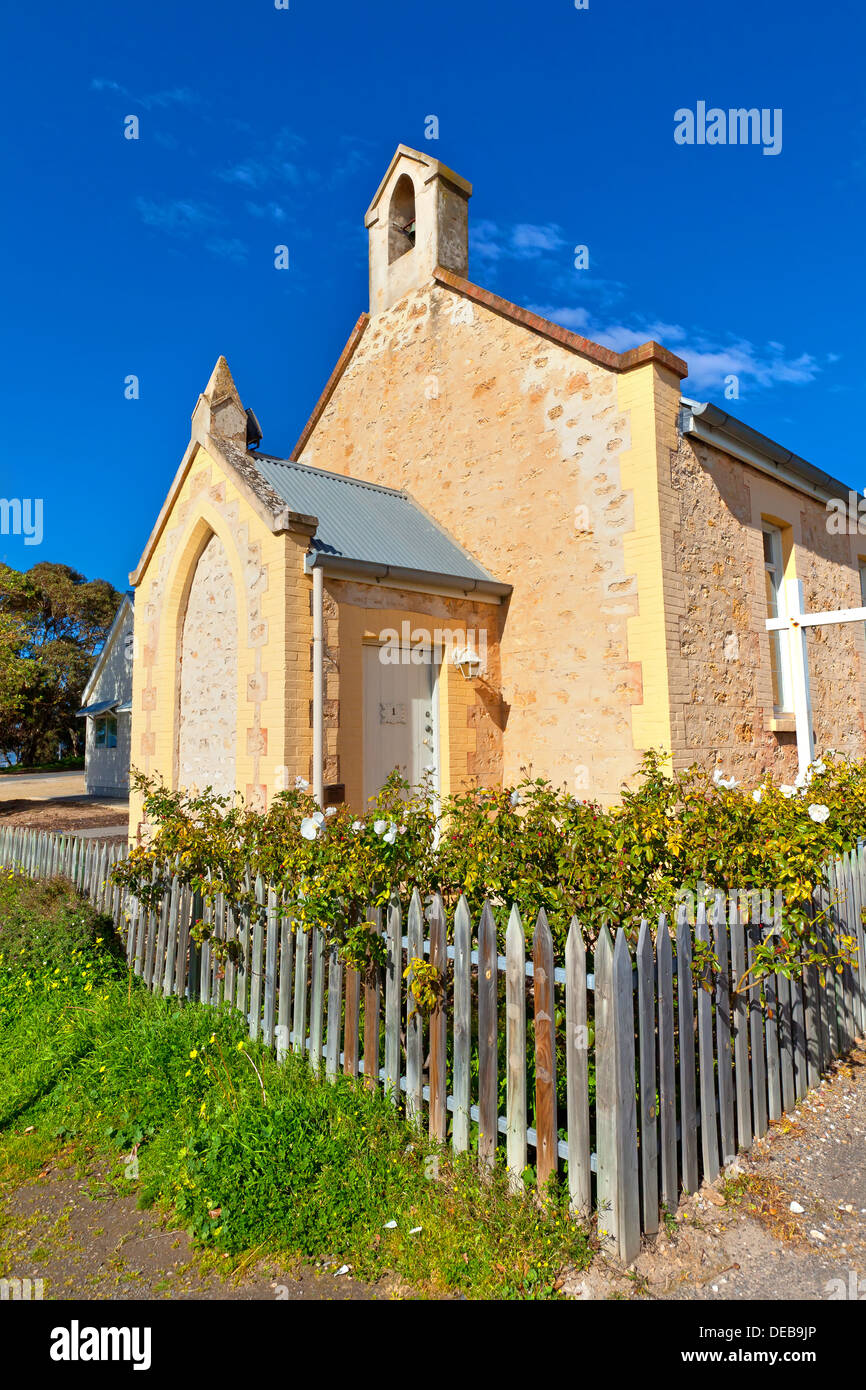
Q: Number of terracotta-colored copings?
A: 2